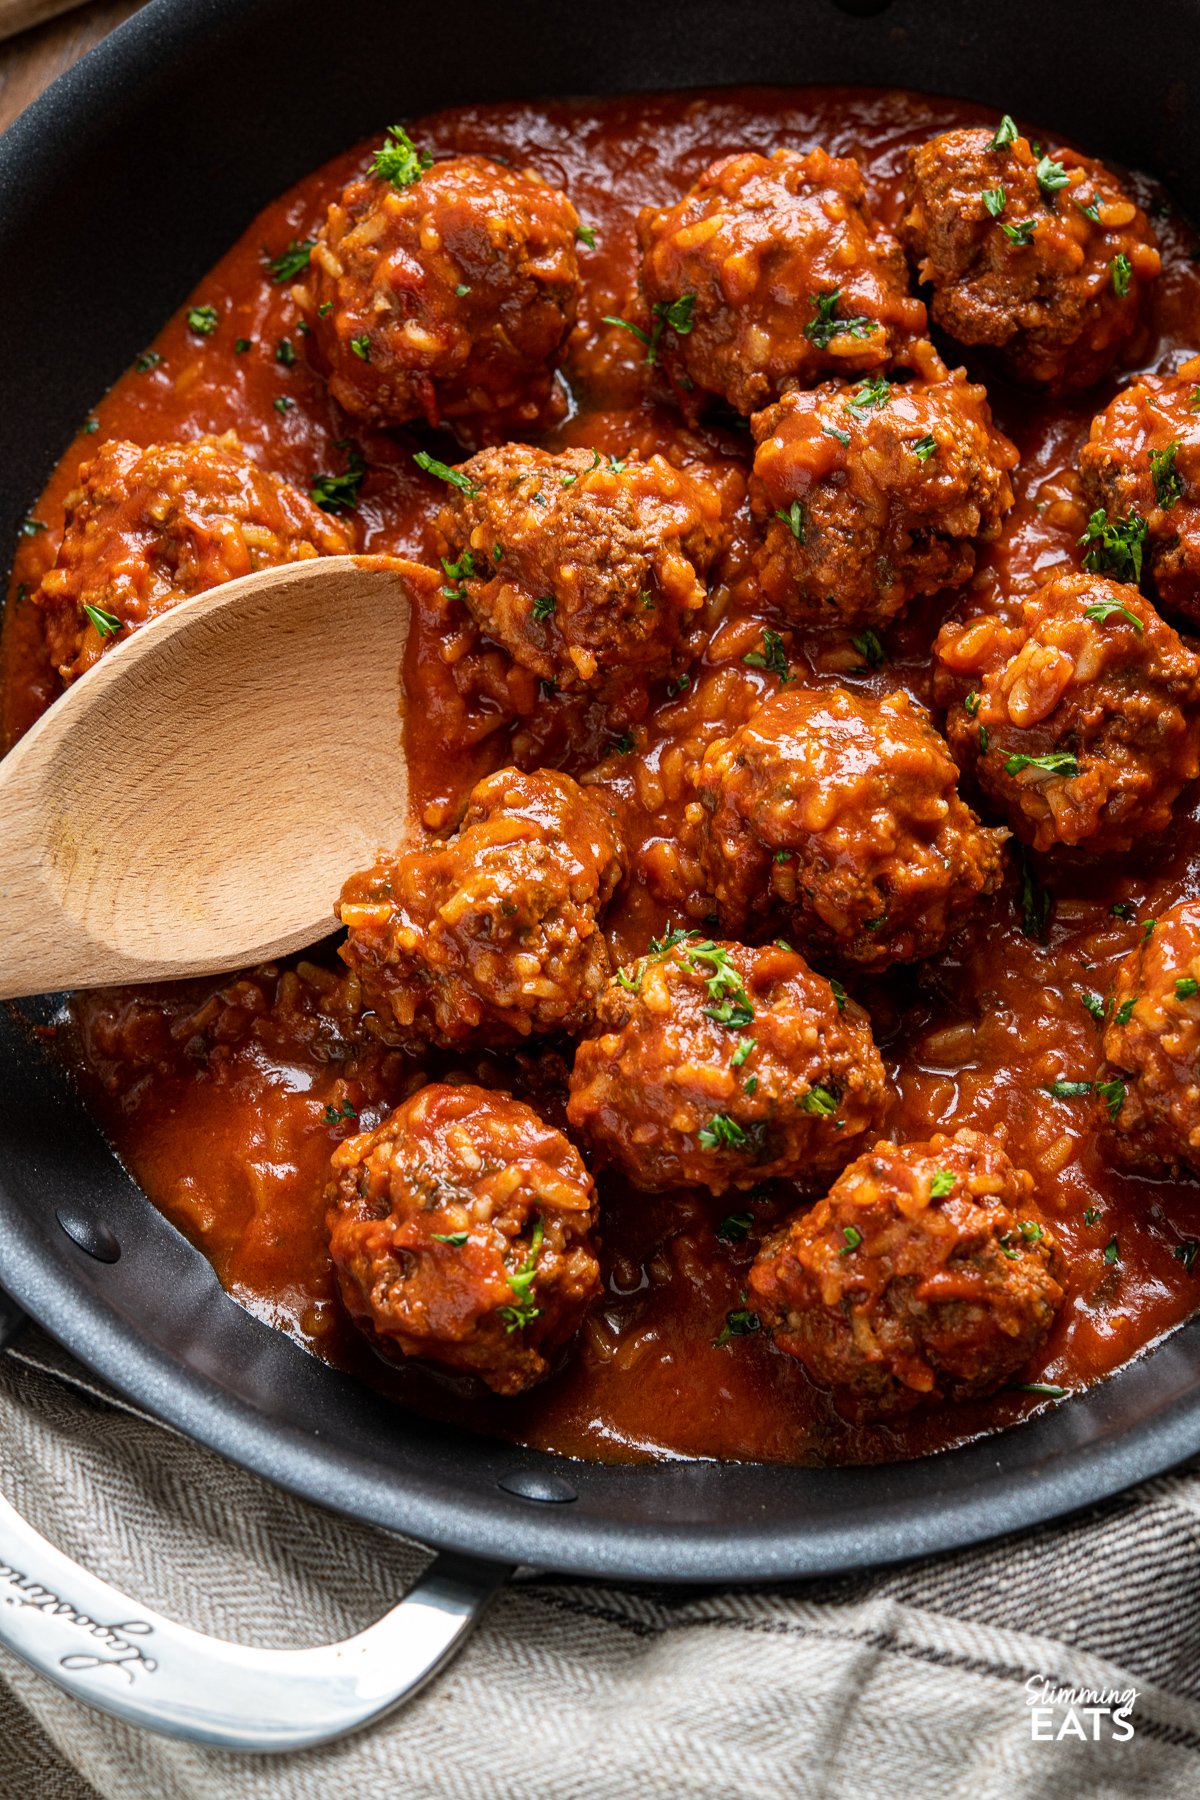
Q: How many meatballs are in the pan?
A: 14